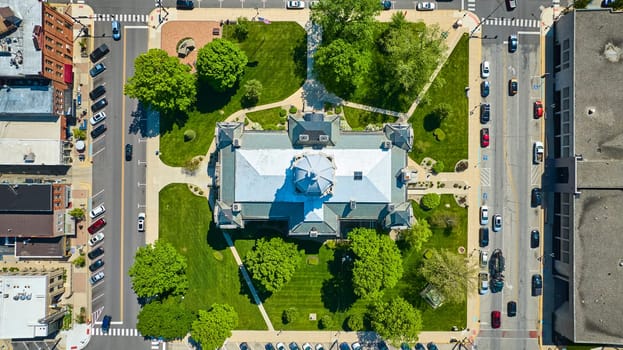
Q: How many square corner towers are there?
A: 4